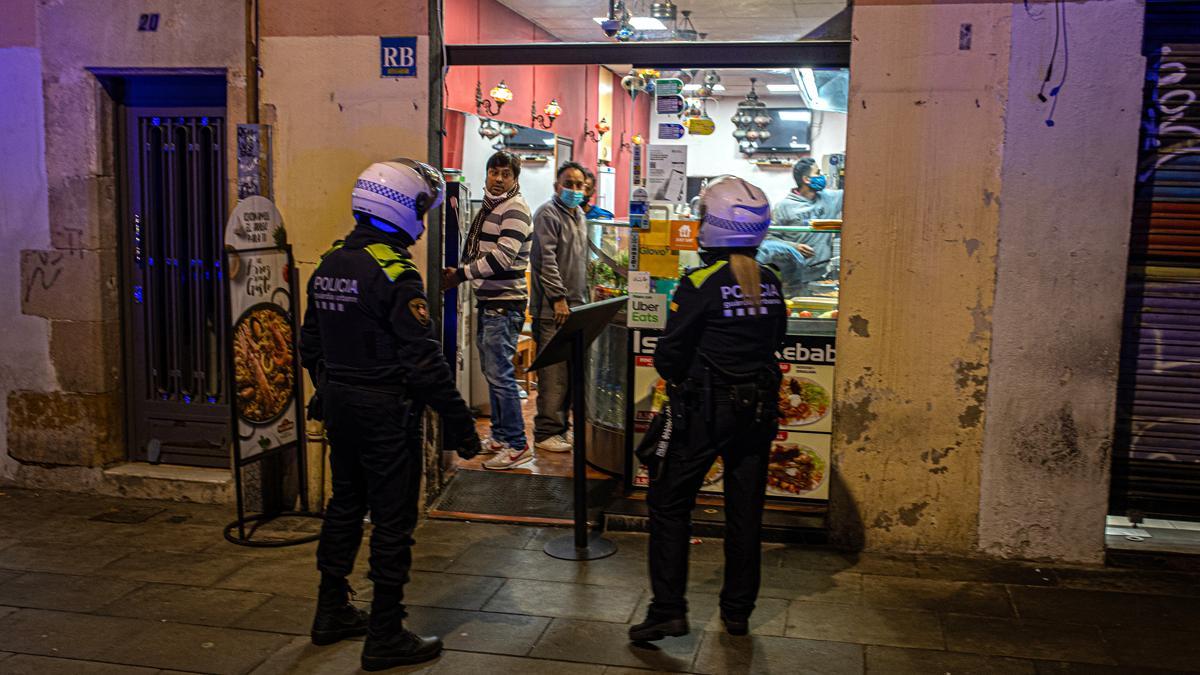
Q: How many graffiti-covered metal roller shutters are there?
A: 1